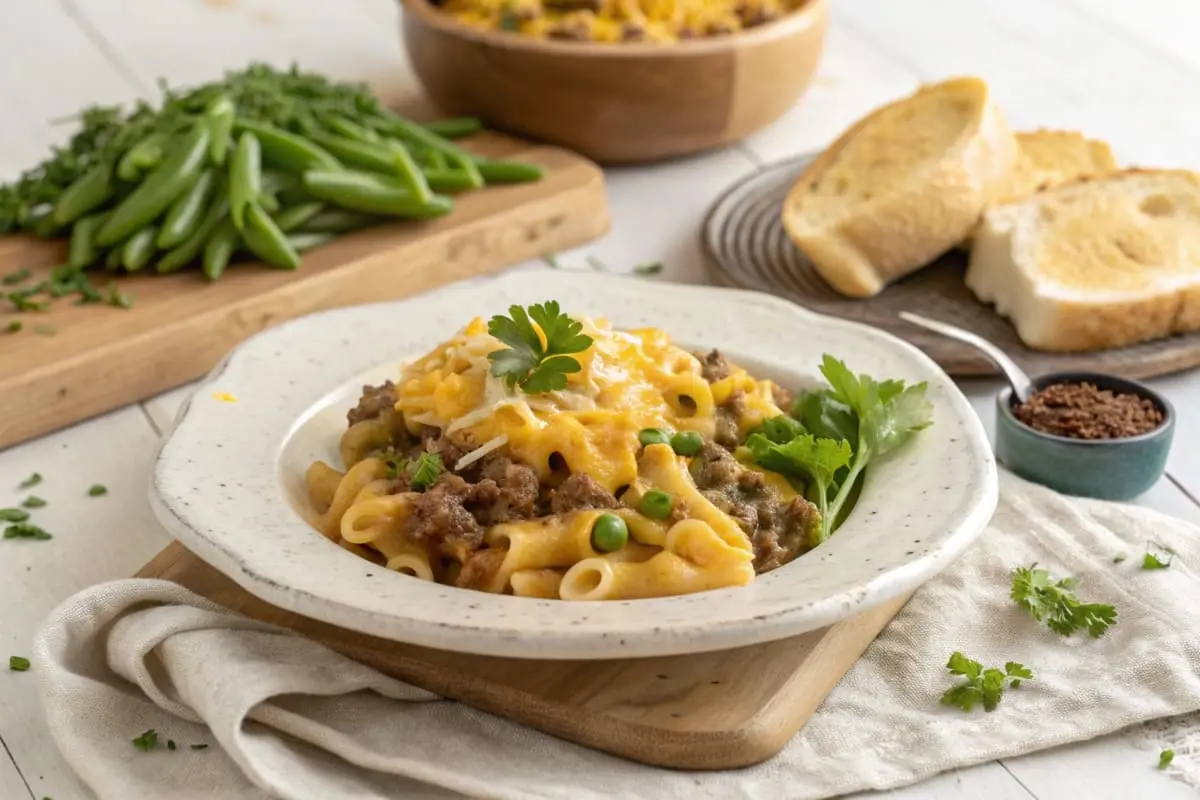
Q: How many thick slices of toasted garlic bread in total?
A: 3